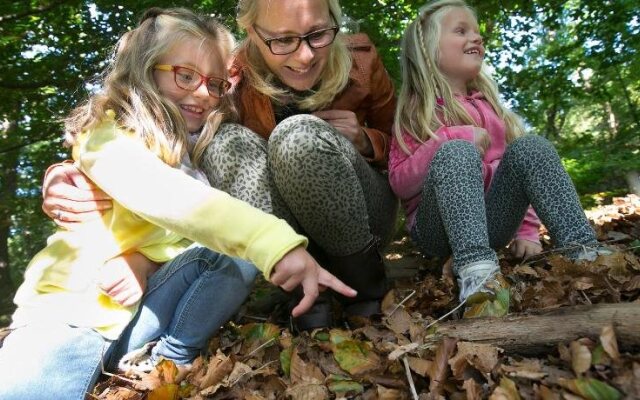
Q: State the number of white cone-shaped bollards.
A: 0